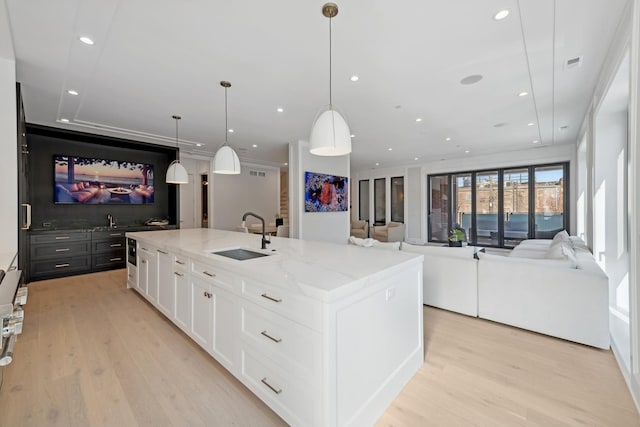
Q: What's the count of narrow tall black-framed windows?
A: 3